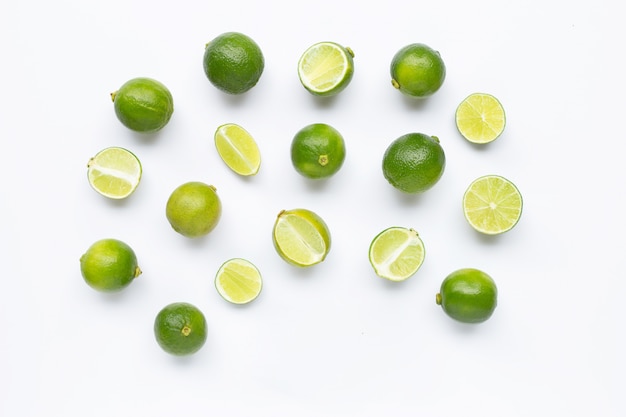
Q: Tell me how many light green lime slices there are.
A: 8